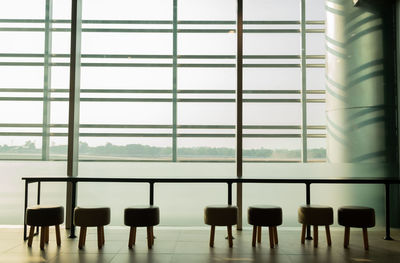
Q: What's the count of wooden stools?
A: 7